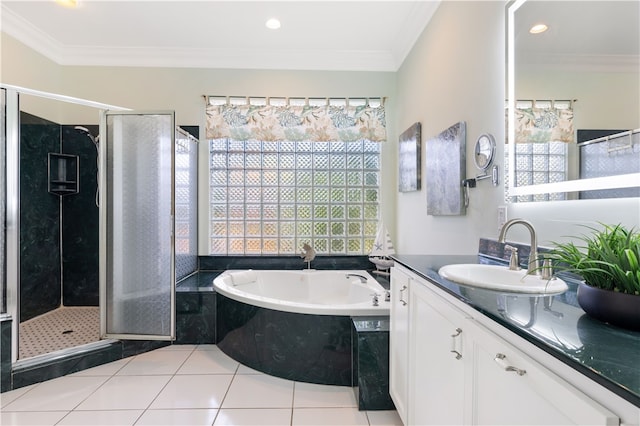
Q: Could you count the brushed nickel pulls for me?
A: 3